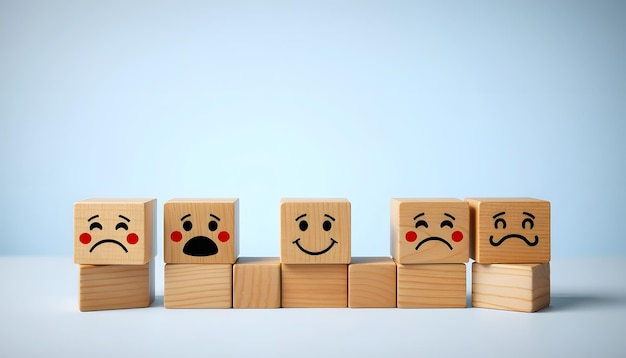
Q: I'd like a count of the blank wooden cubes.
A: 7